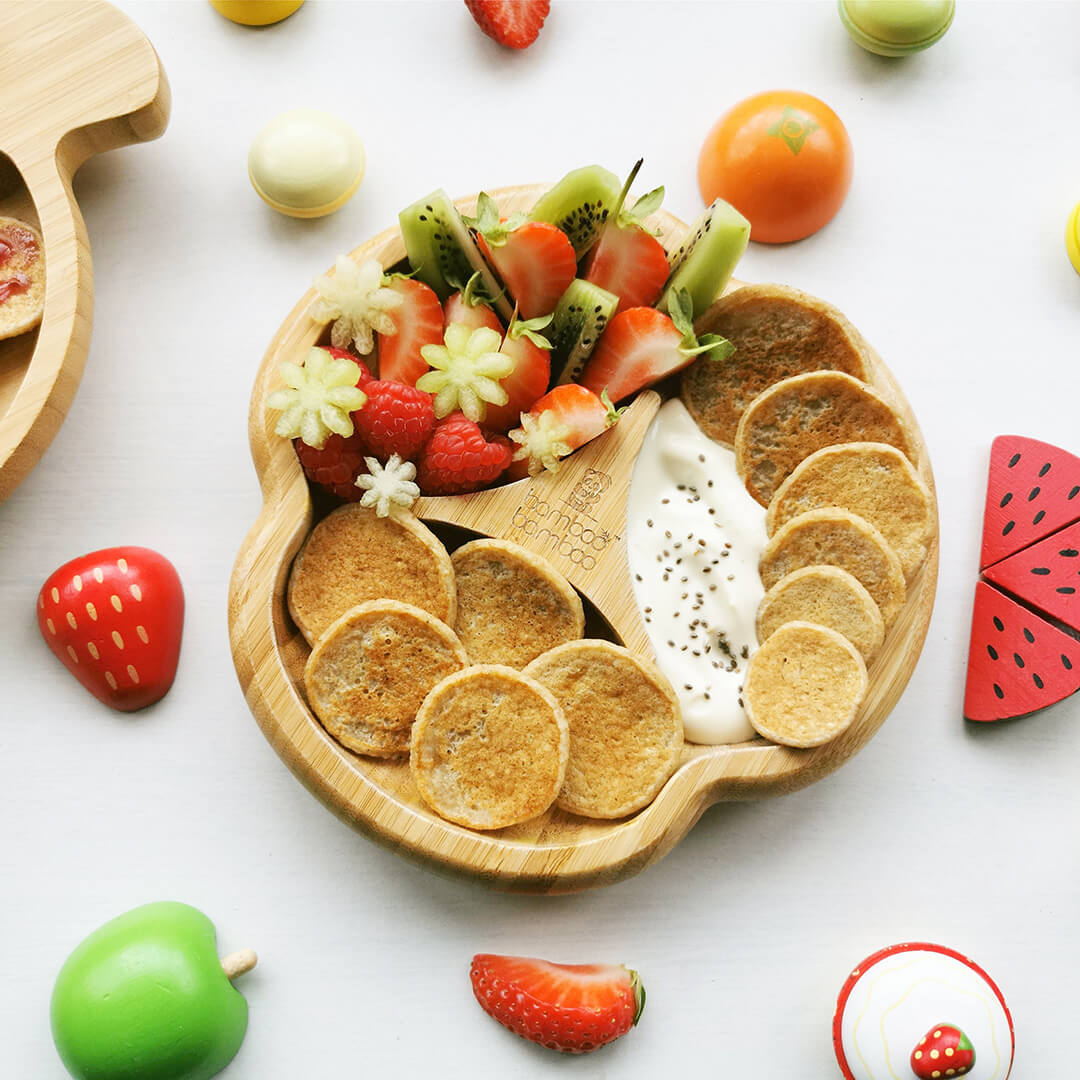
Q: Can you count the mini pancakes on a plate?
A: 11